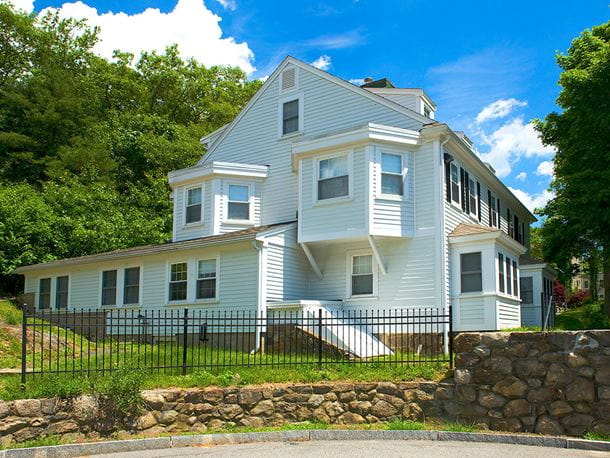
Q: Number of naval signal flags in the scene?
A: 0